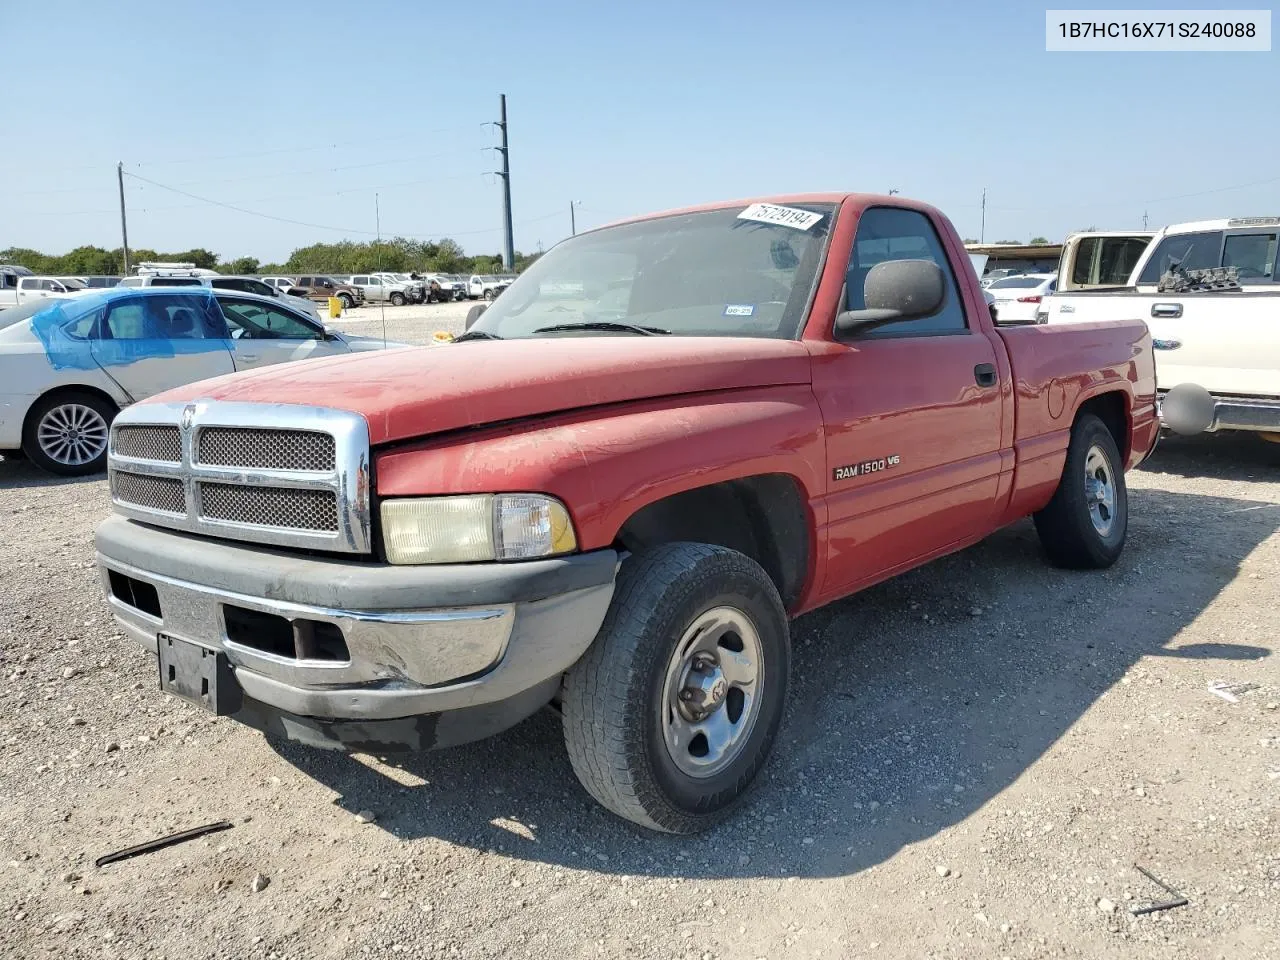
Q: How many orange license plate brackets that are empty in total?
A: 0